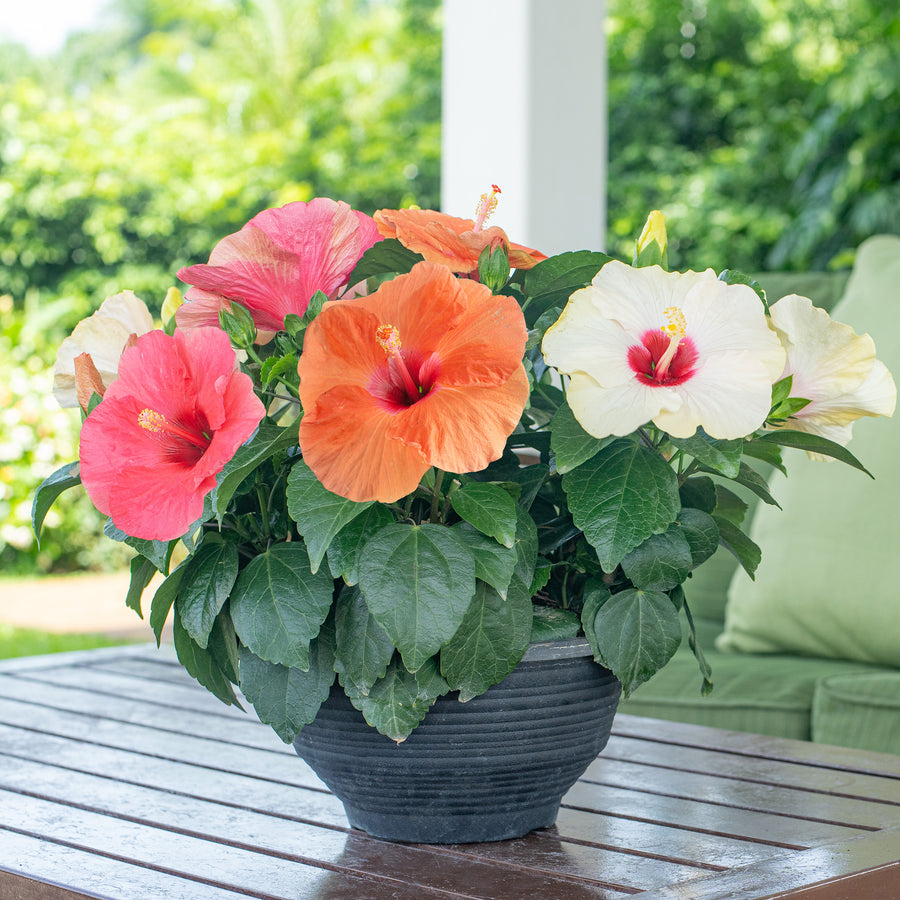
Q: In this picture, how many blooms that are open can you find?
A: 7